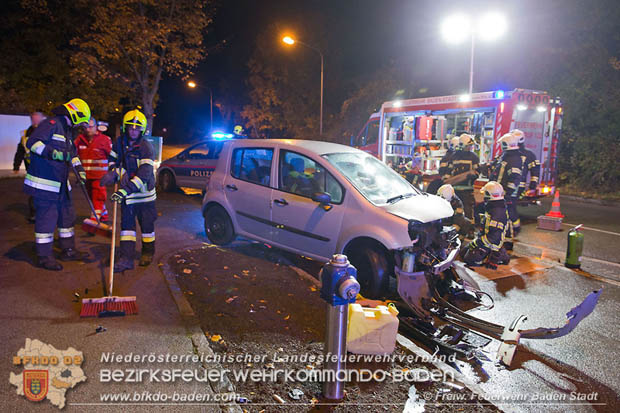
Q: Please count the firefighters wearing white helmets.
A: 6